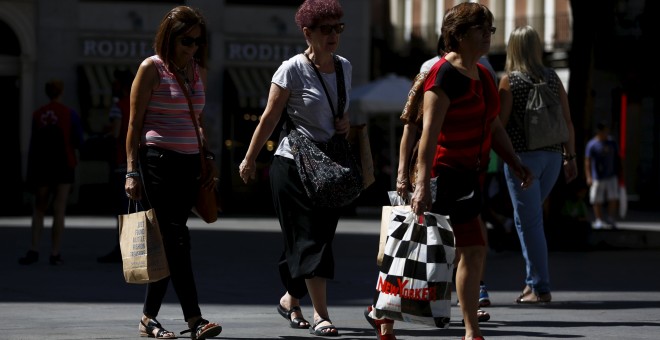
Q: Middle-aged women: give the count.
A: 3